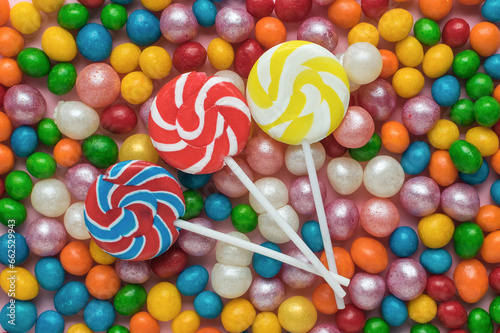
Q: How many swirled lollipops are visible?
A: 3